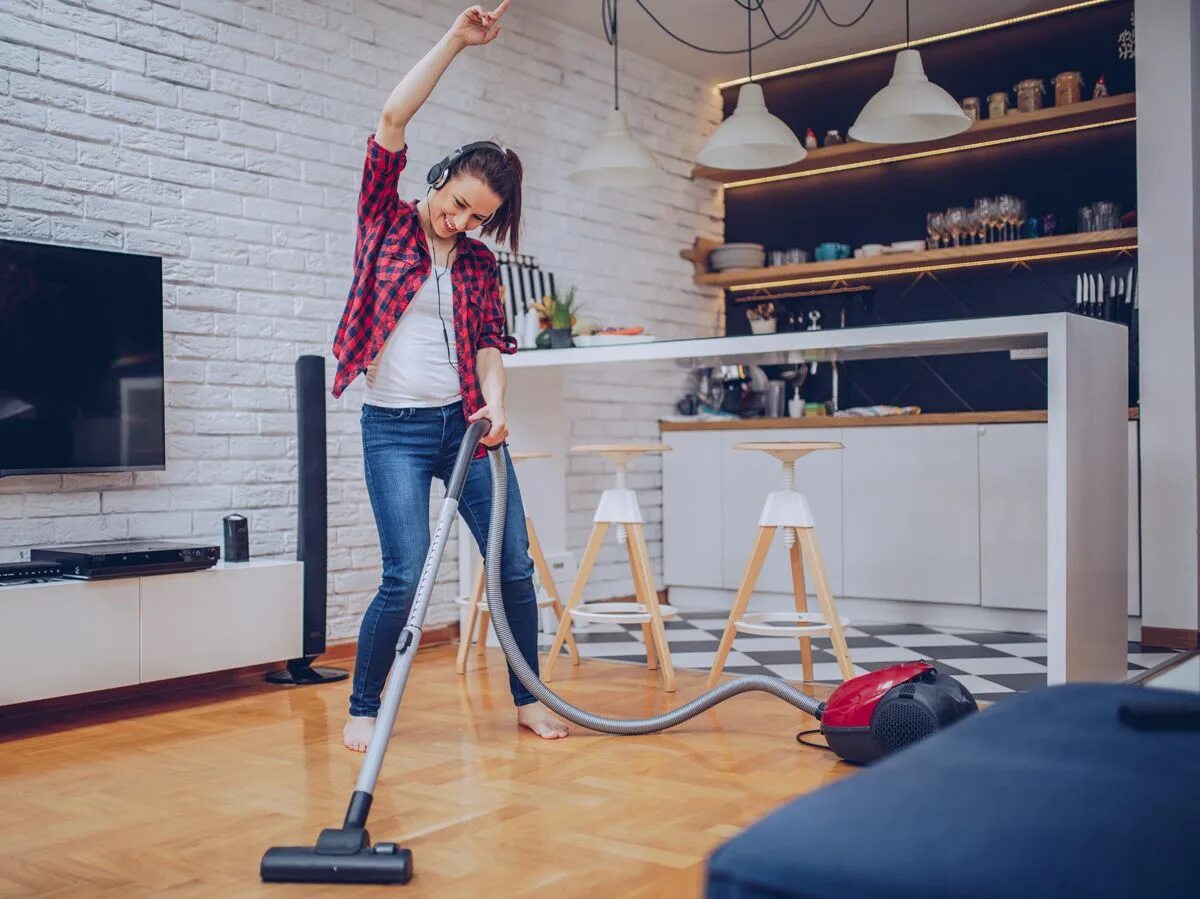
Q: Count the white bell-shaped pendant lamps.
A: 3